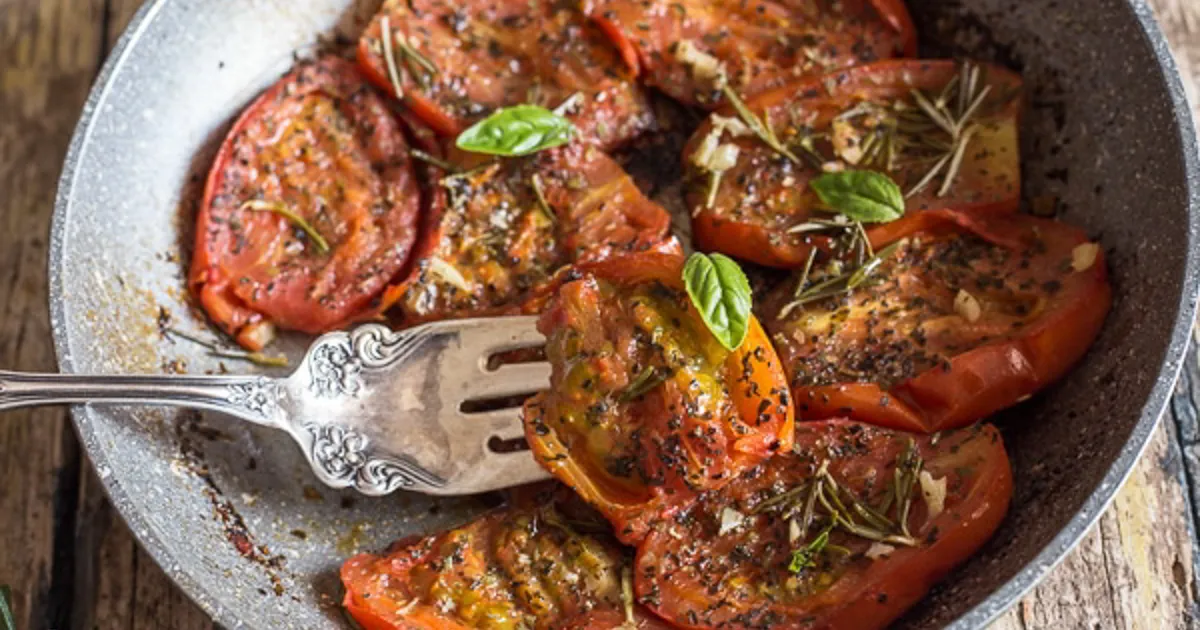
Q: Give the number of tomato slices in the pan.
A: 9